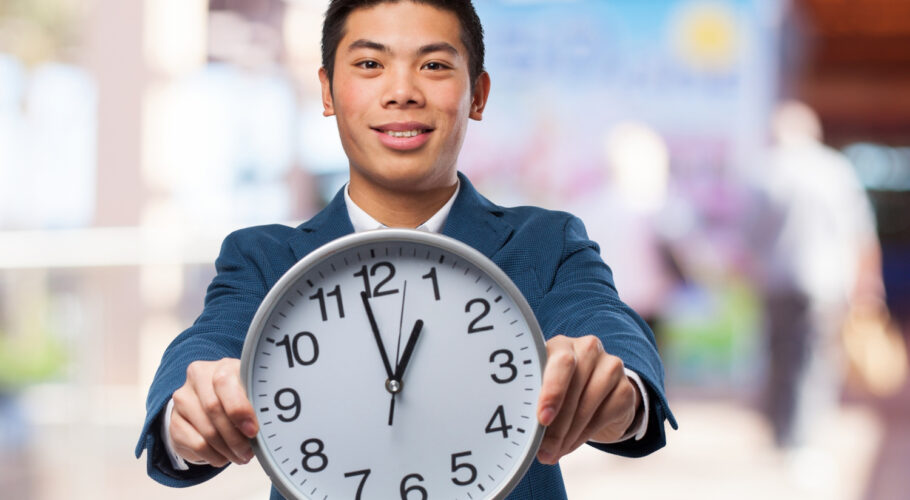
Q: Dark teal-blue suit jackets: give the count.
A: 1